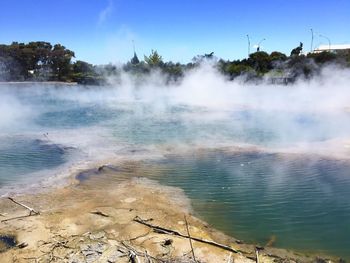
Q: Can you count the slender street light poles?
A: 4